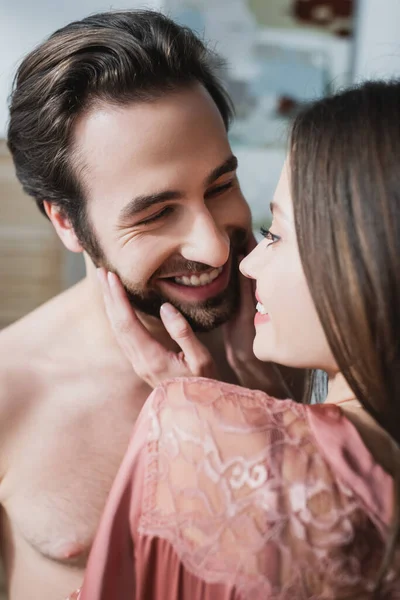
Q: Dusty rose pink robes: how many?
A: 1